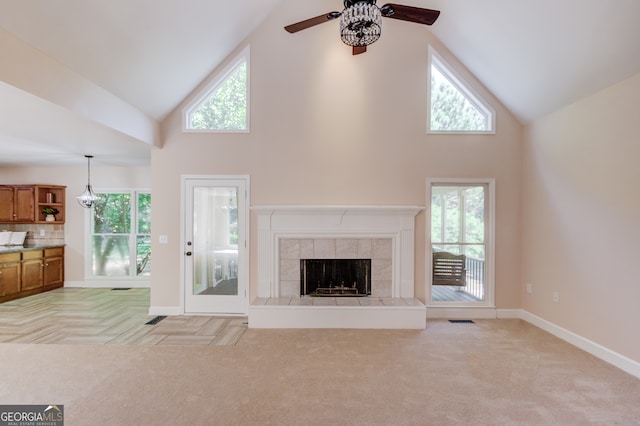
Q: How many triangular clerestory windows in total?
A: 2